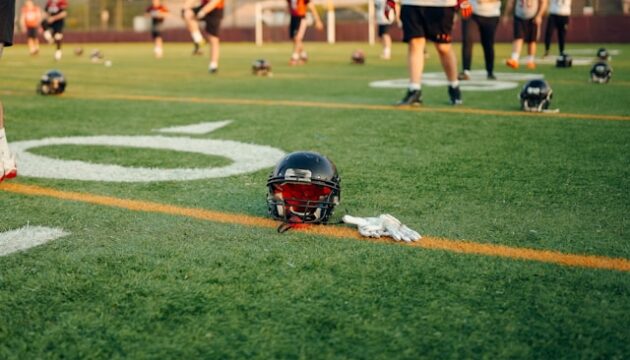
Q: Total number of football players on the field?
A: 11